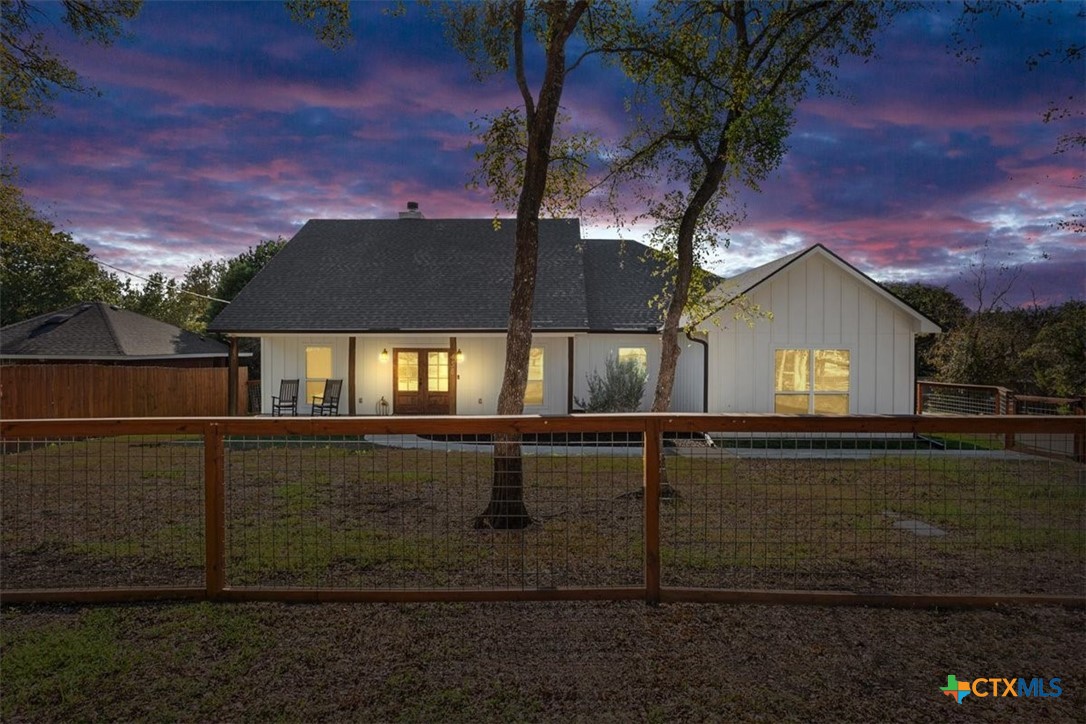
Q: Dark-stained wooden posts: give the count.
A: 4